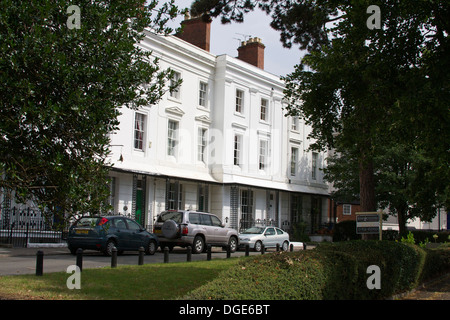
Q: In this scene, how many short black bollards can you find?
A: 13